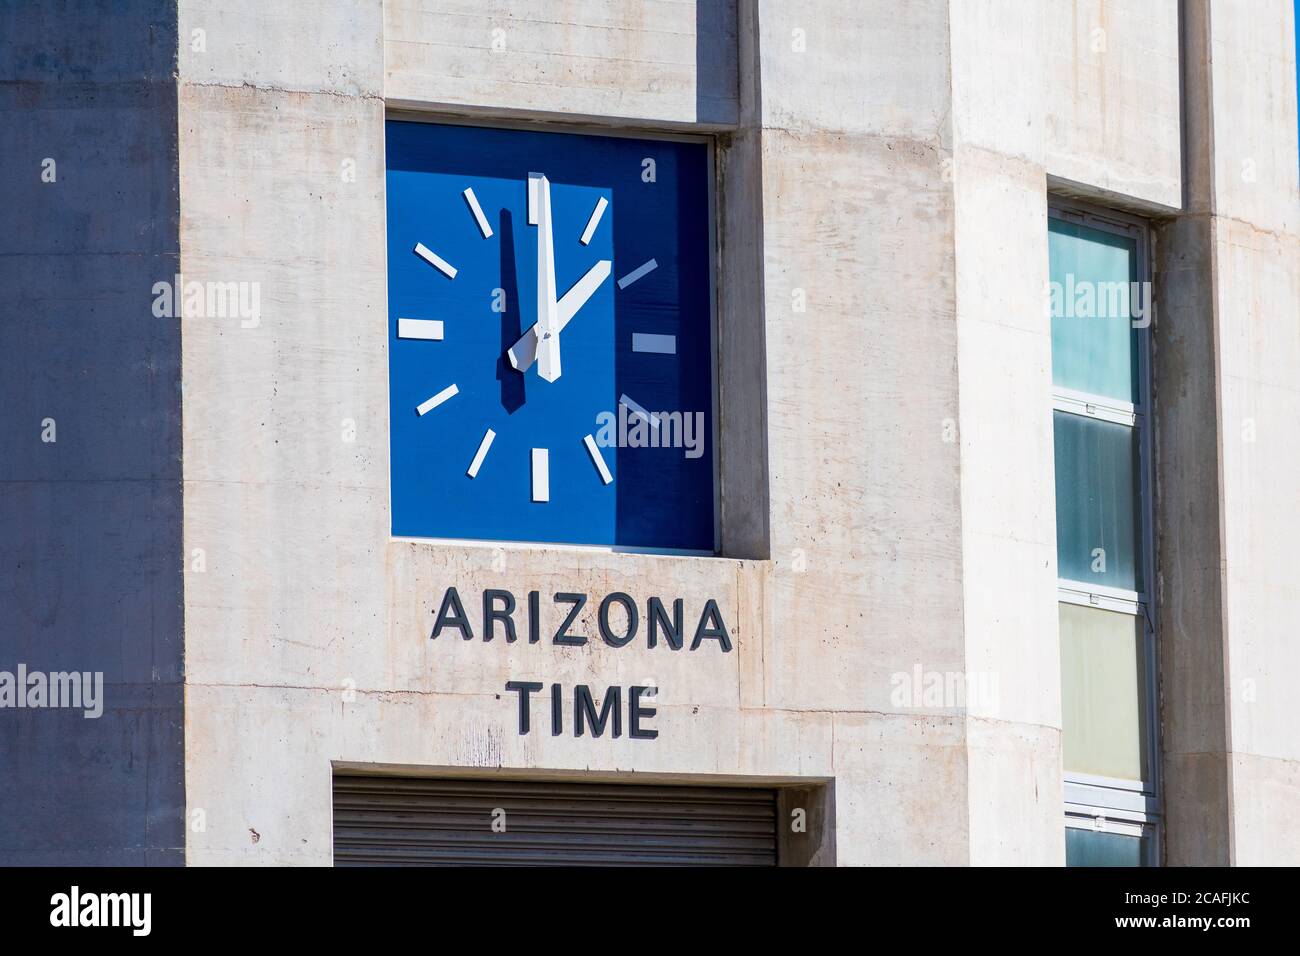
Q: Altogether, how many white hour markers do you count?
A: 12